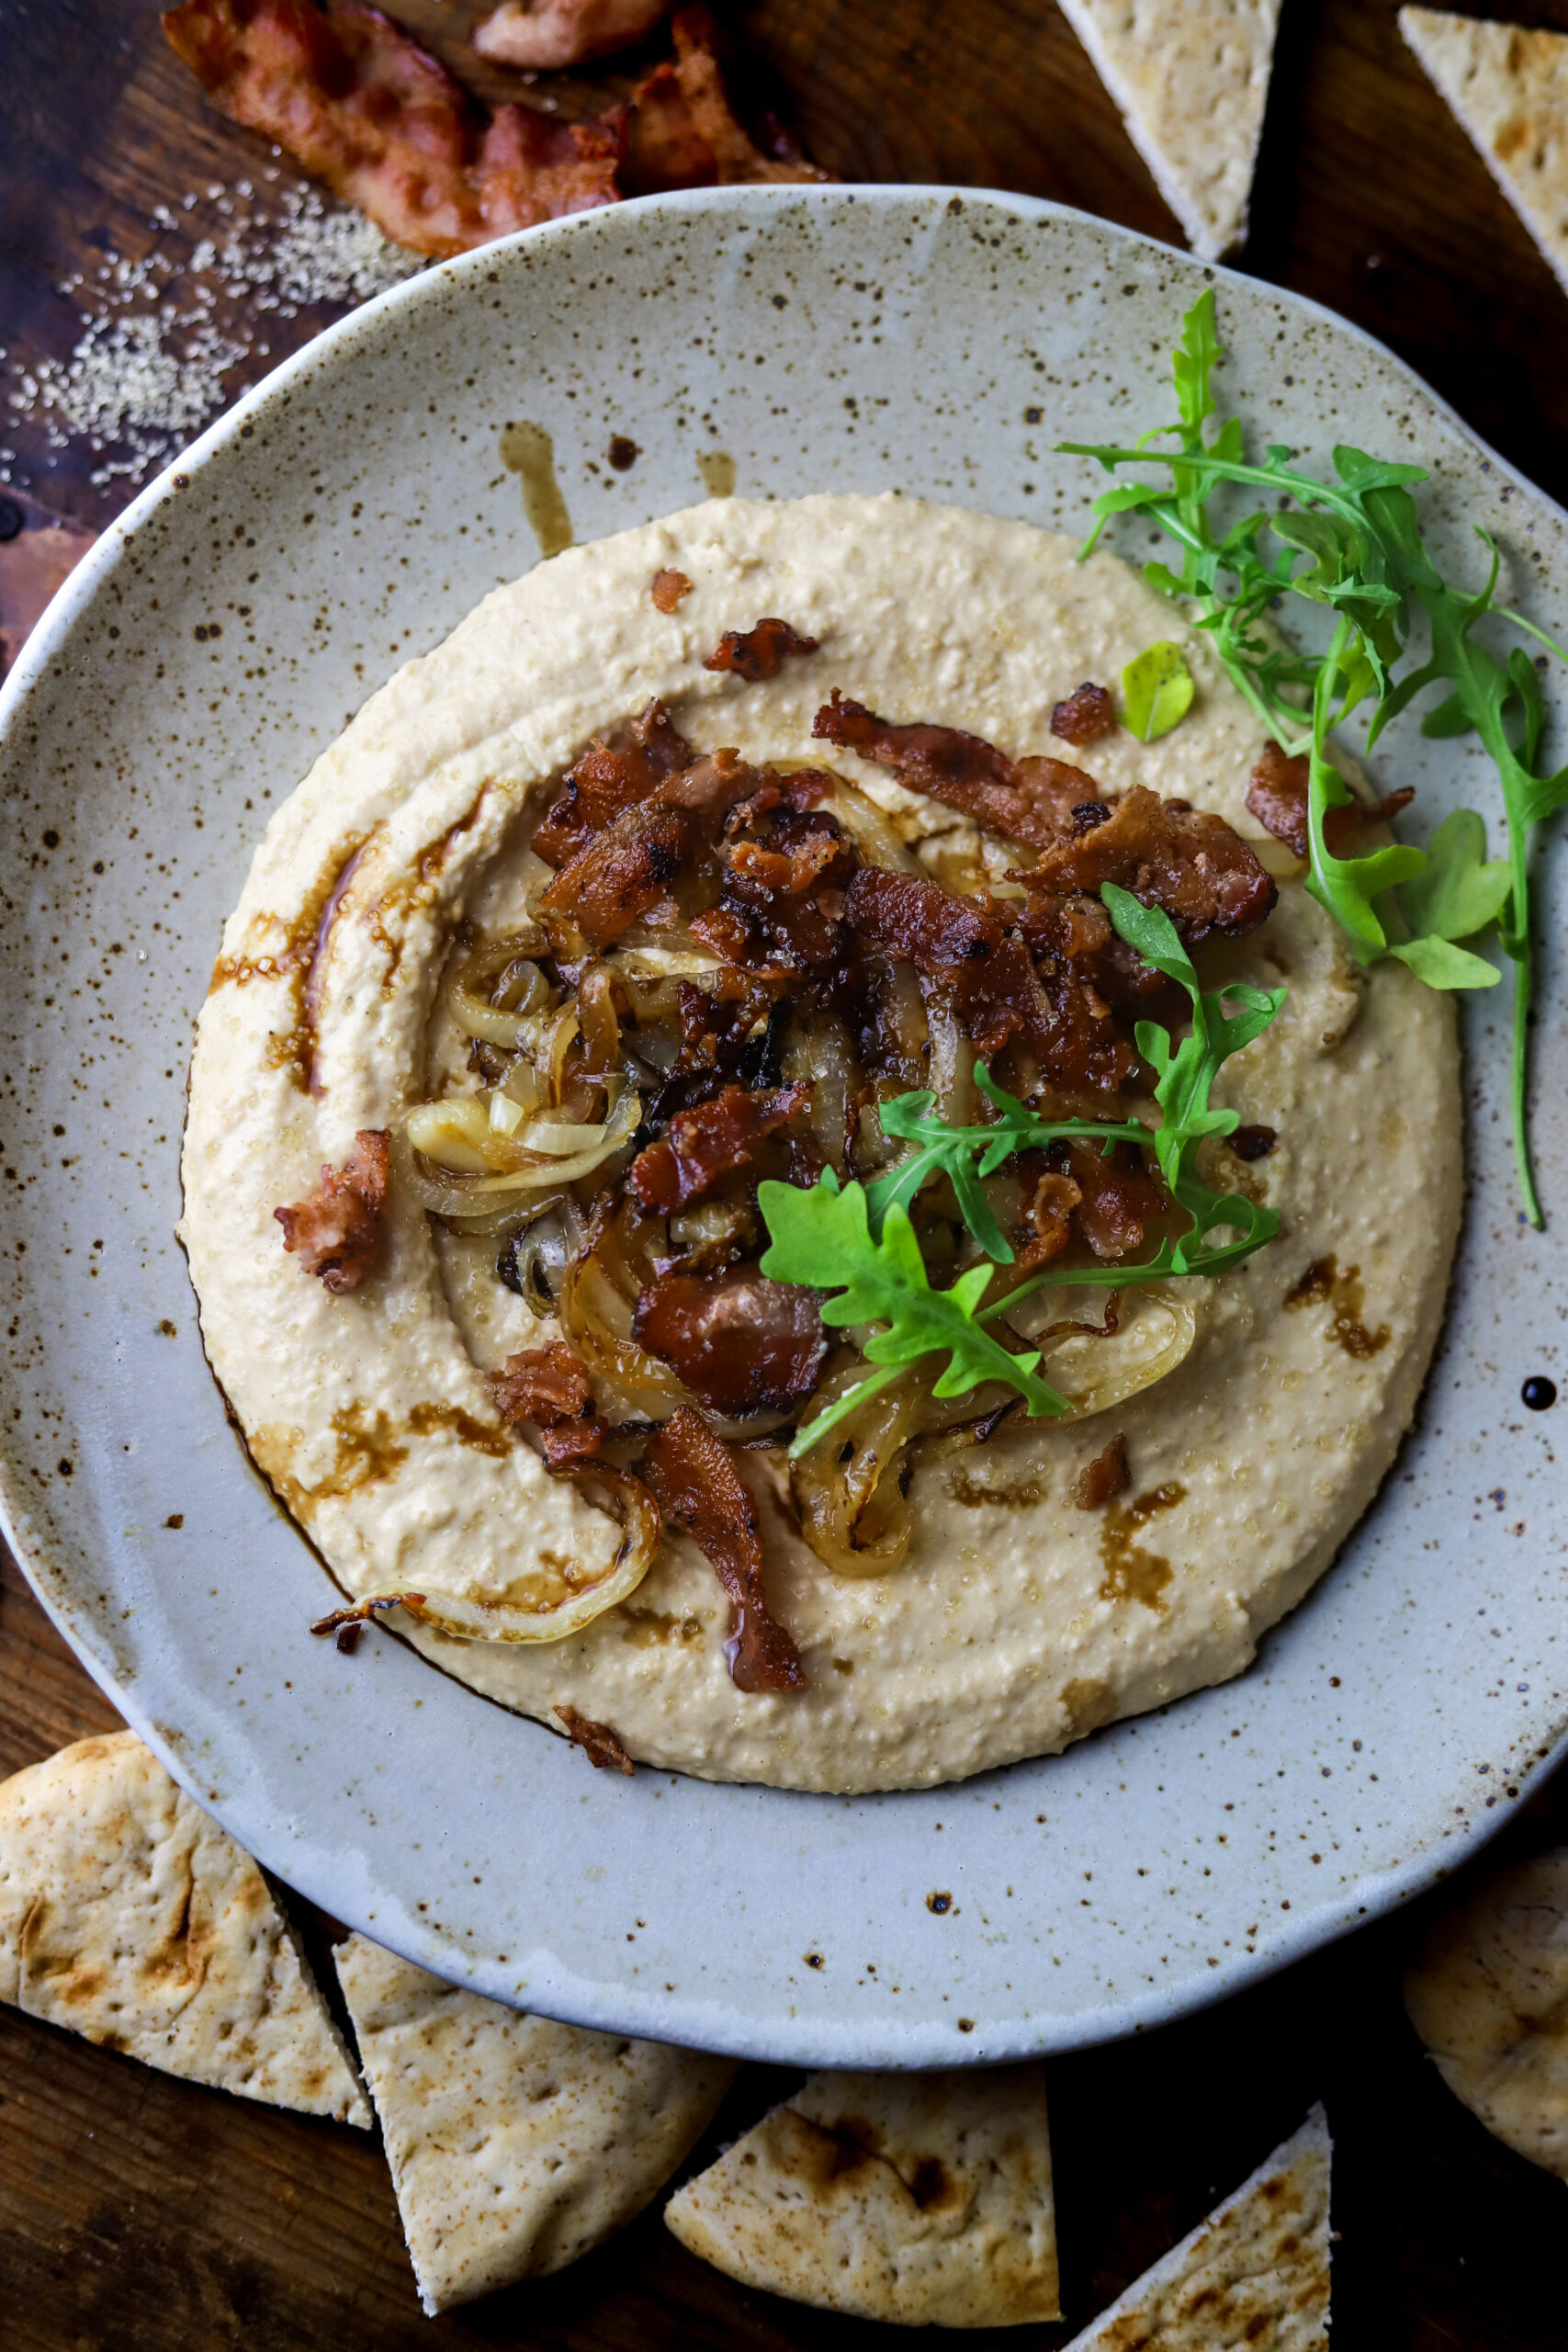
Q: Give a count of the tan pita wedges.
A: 7